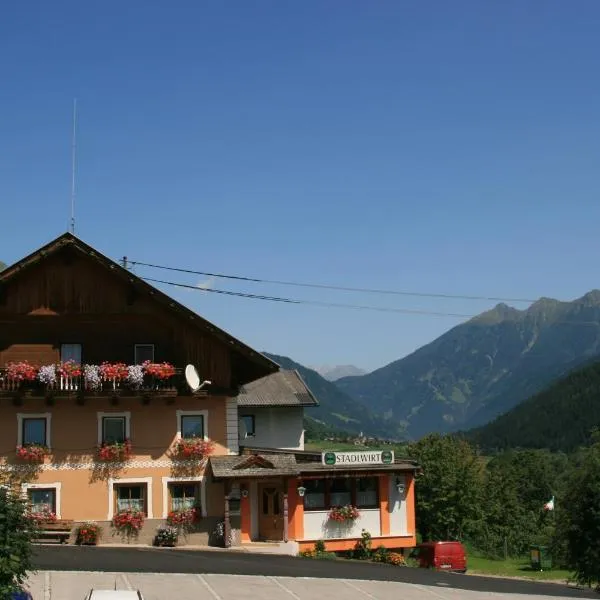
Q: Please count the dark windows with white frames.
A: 6